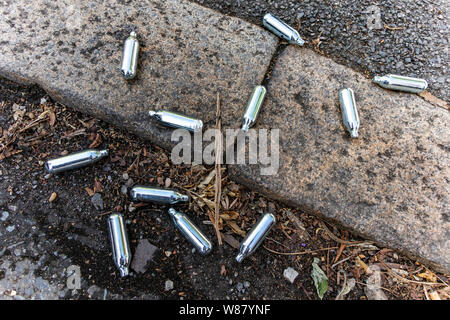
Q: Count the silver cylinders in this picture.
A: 11